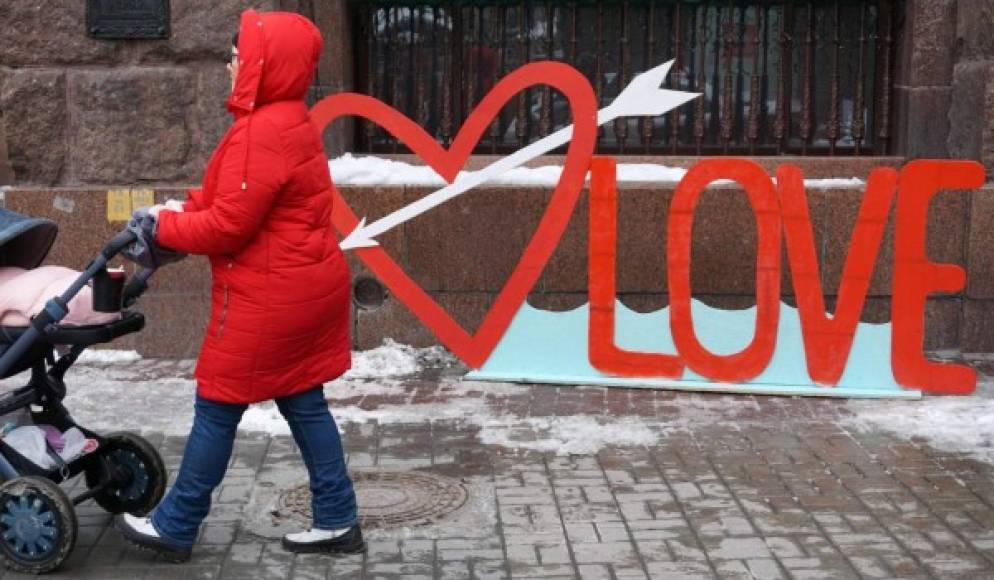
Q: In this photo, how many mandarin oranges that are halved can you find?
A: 0